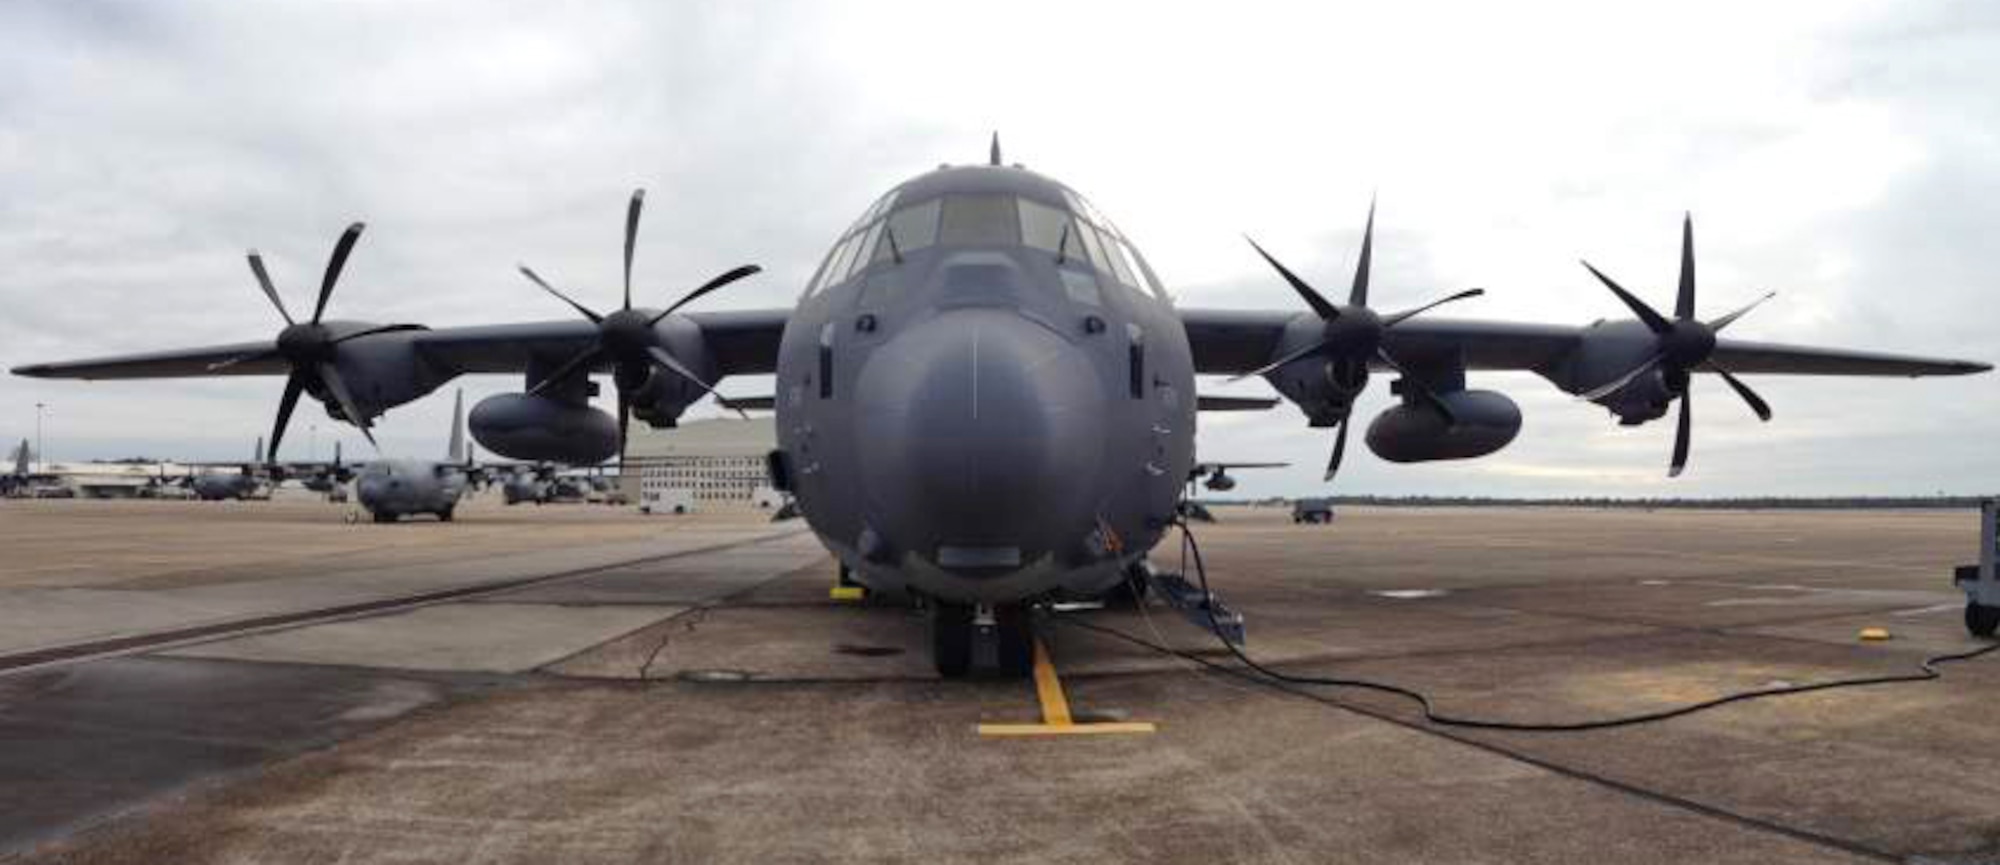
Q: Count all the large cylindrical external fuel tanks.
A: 2